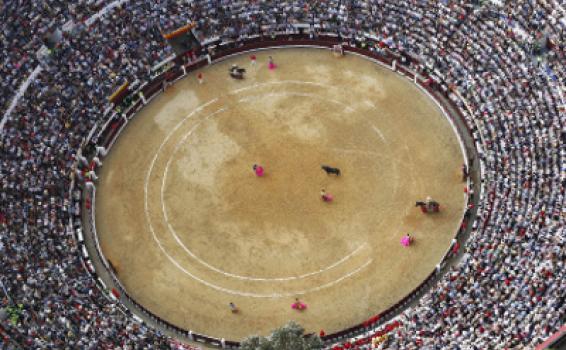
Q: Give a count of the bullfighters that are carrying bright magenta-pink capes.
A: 5